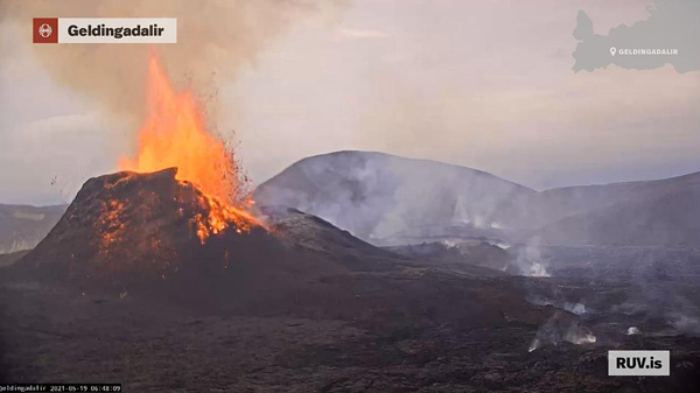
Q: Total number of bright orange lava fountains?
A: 1